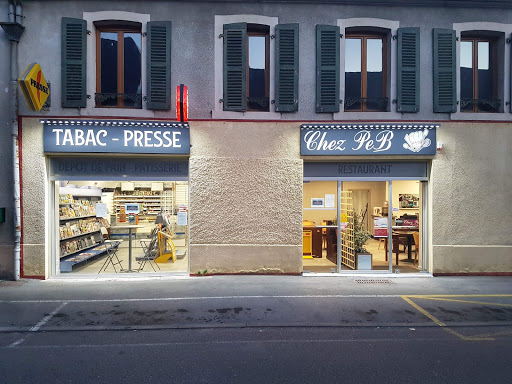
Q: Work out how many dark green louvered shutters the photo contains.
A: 7